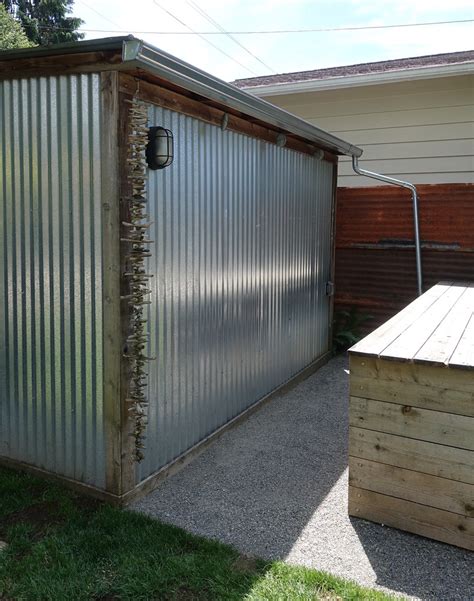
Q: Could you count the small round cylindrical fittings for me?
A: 3